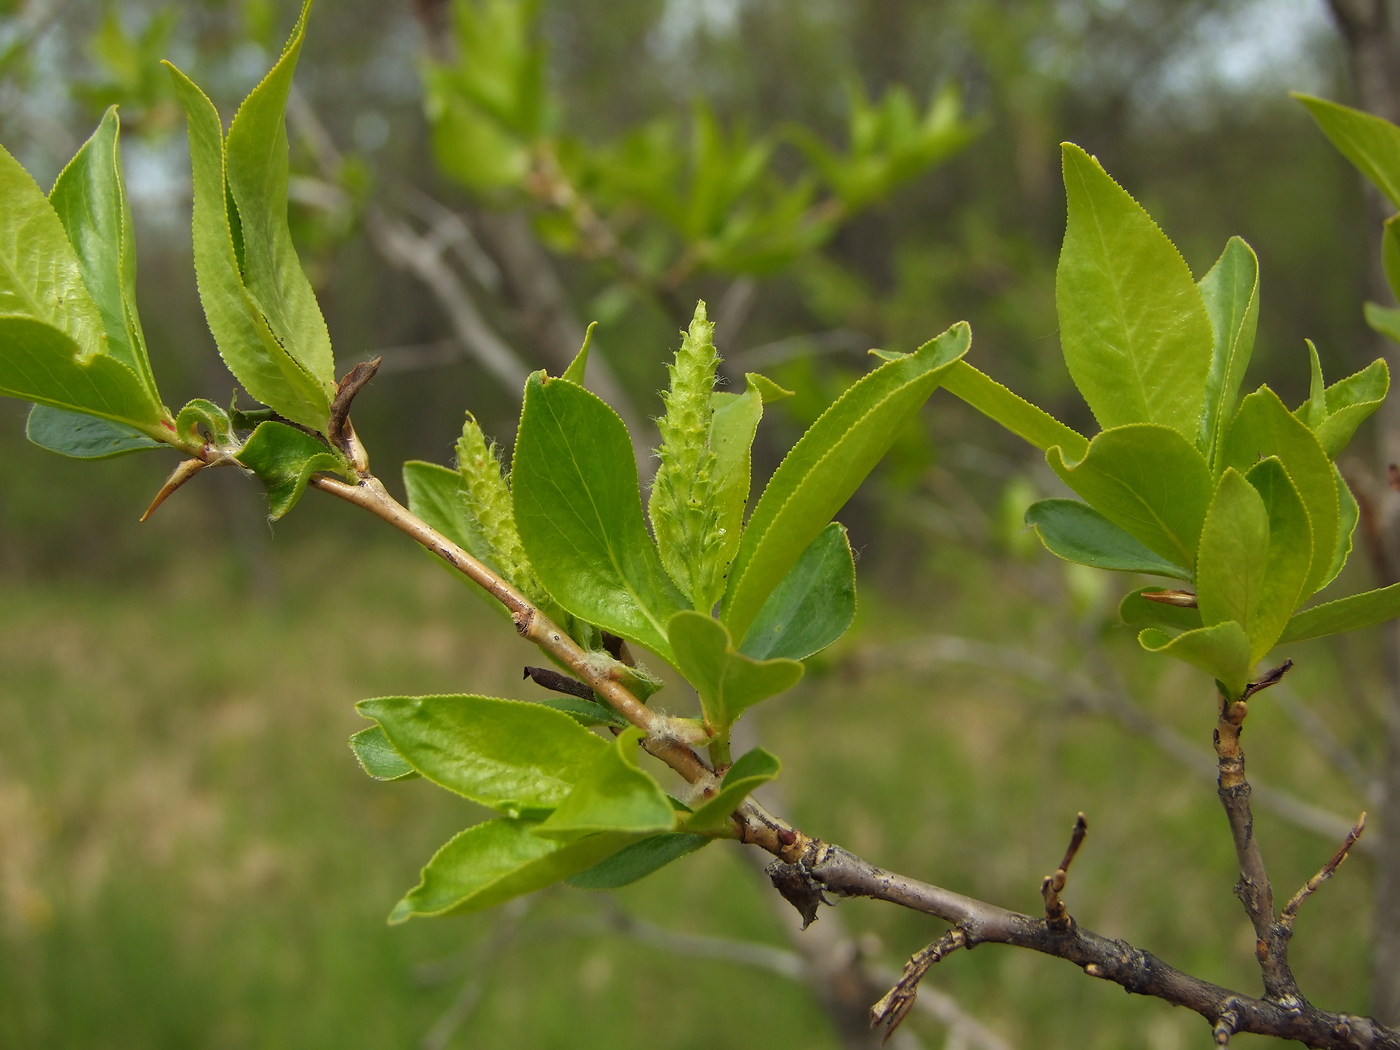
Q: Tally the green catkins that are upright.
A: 2